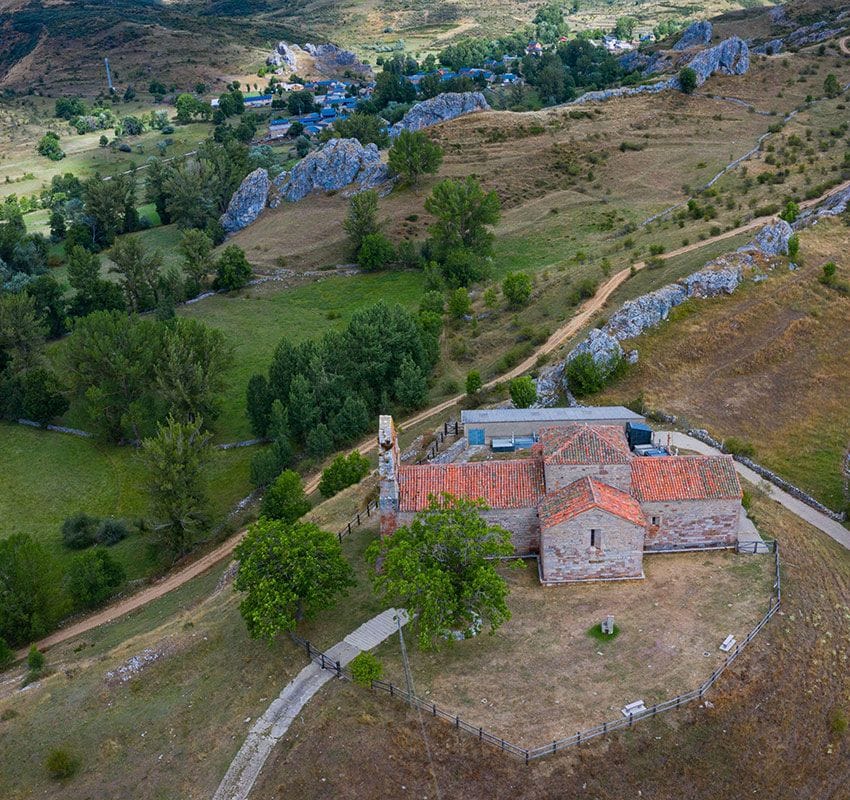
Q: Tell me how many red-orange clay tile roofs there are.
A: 4